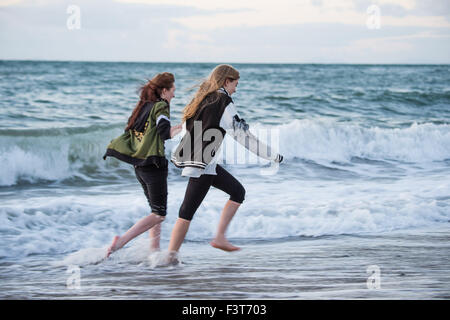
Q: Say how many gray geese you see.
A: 0